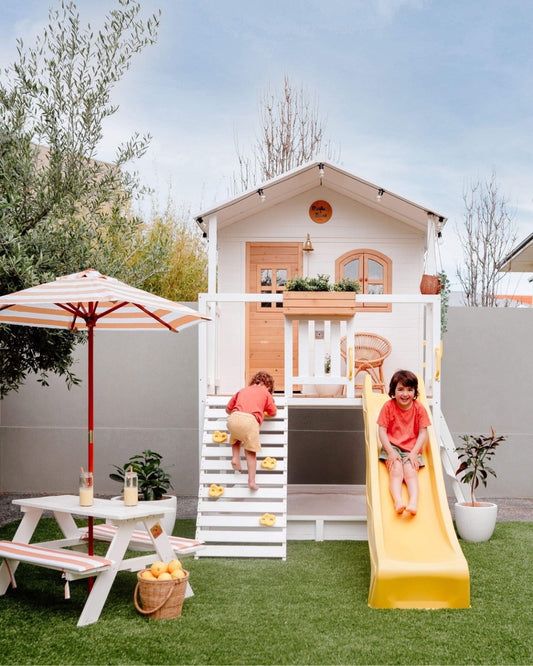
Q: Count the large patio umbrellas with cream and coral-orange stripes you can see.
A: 1